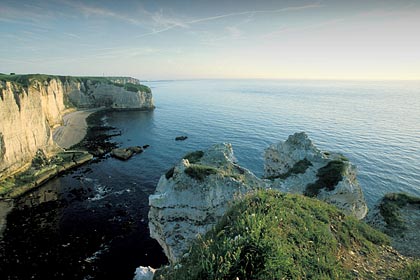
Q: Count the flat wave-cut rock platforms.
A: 1